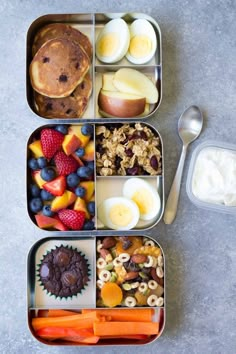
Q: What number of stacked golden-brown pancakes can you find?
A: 3